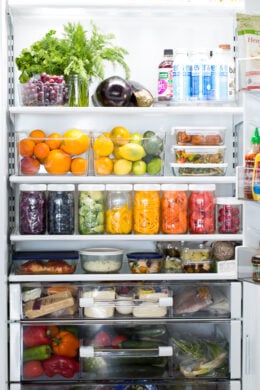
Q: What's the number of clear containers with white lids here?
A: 12